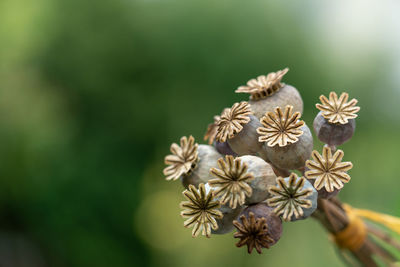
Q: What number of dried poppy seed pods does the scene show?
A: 11